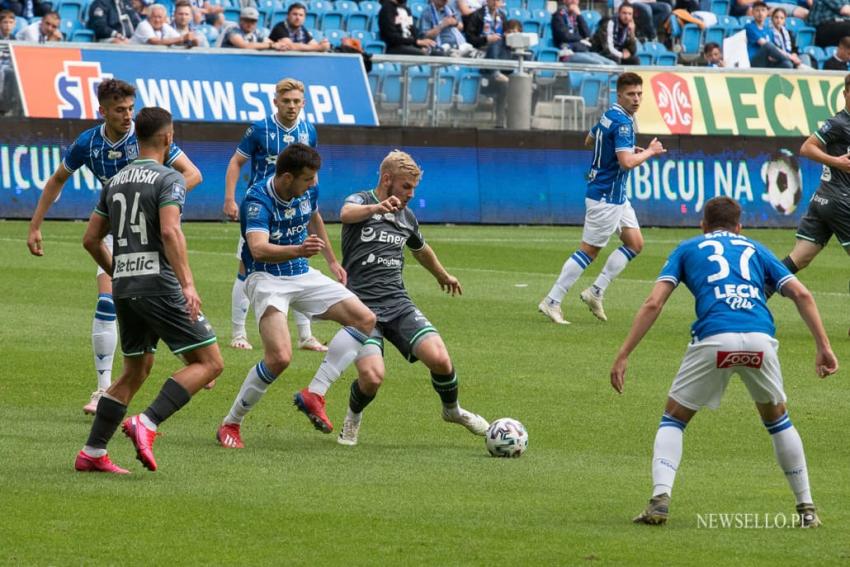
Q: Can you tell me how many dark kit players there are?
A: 3